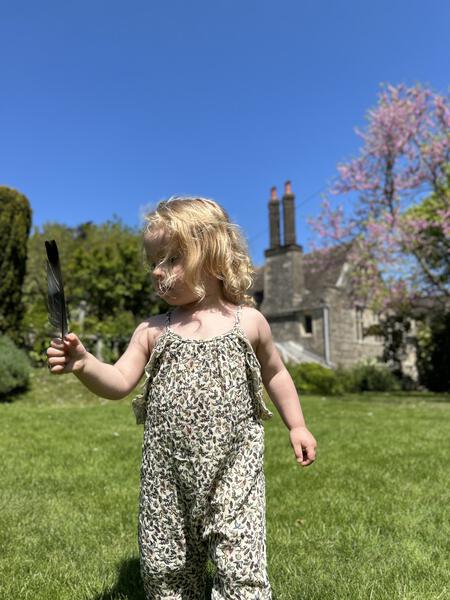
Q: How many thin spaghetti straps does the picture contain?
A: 2